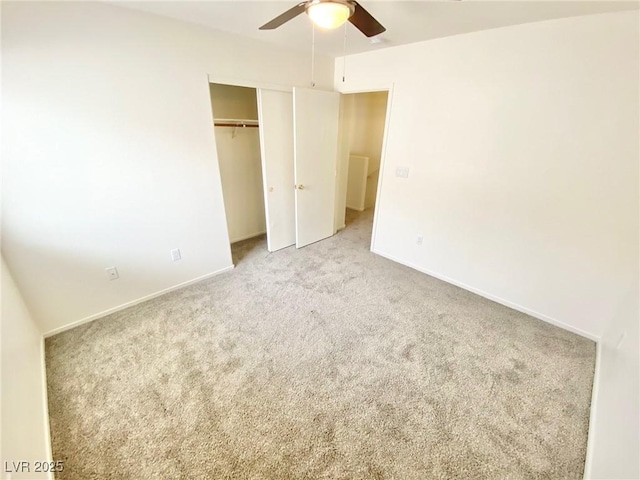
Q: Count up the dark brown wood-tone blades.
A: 2